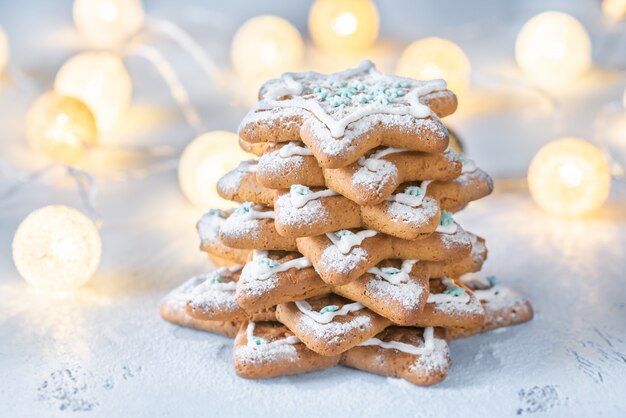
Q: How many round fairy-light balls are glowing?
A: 12